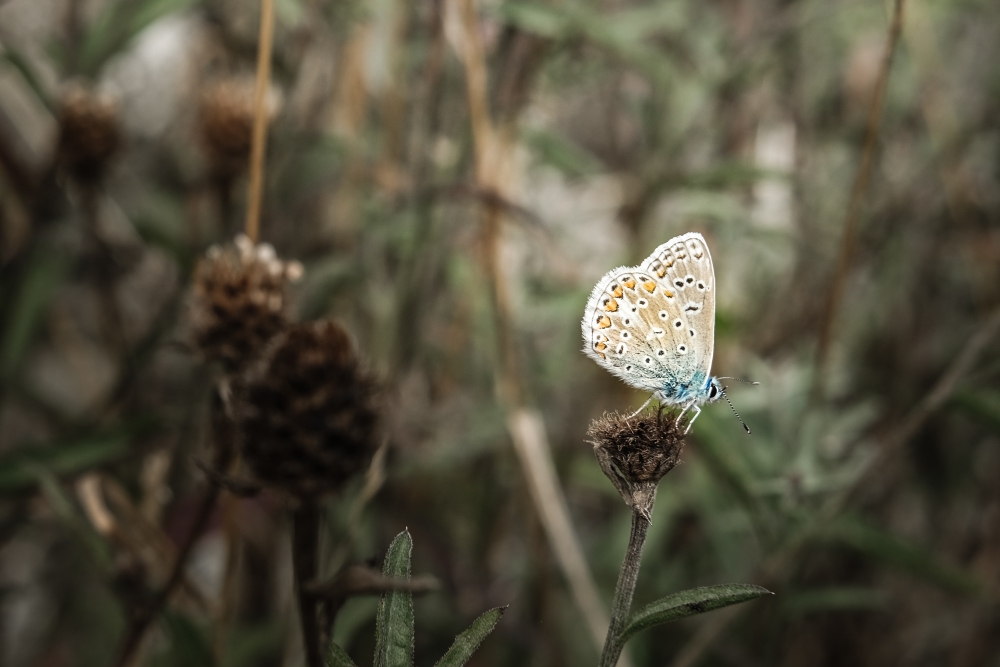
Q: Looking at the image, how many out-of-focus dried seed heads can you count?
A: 4